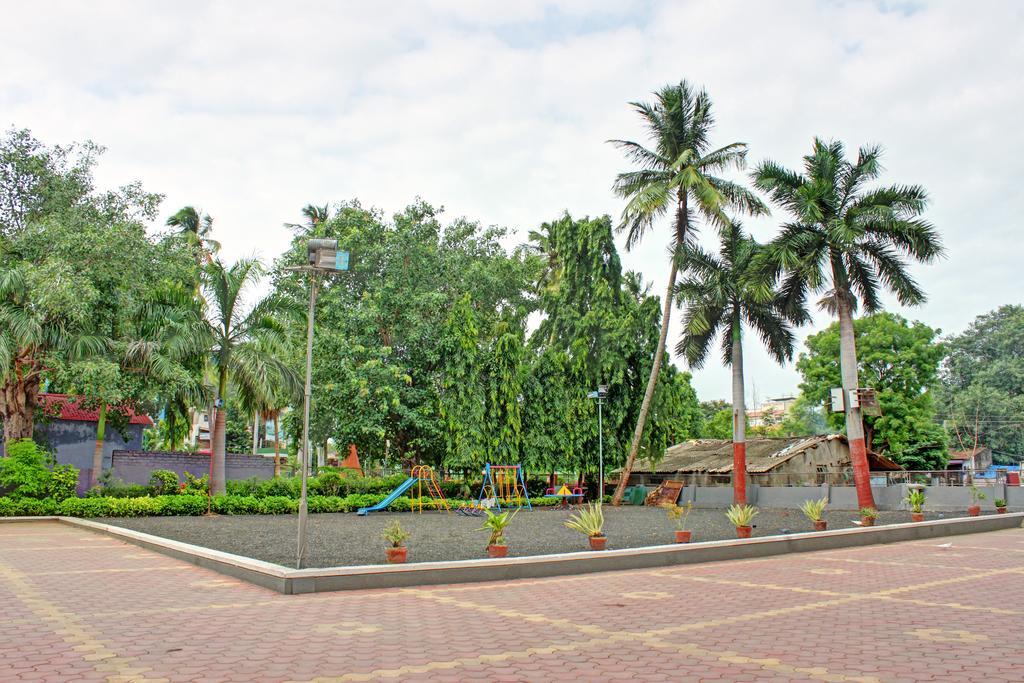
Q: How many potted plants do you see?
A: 10